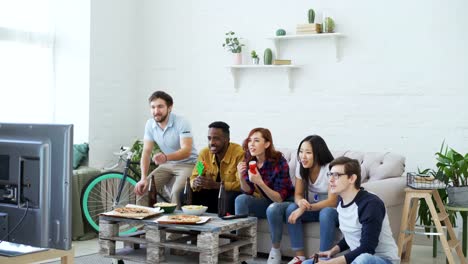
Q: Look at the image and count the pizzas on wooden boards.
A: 2